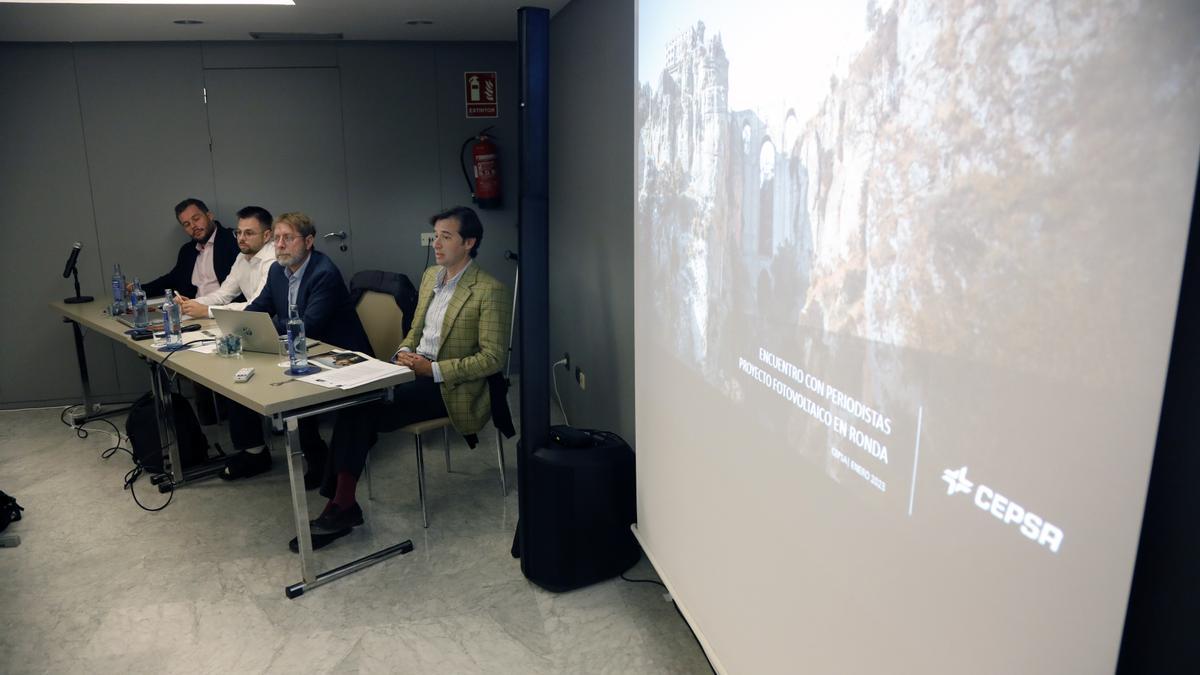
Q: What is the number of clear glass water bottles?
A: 4